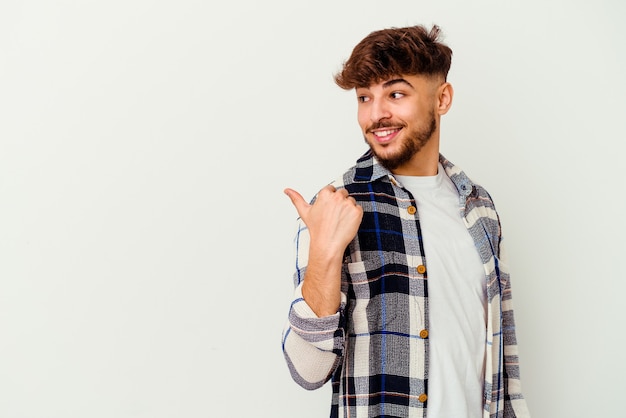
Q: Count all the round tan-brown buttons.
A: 4